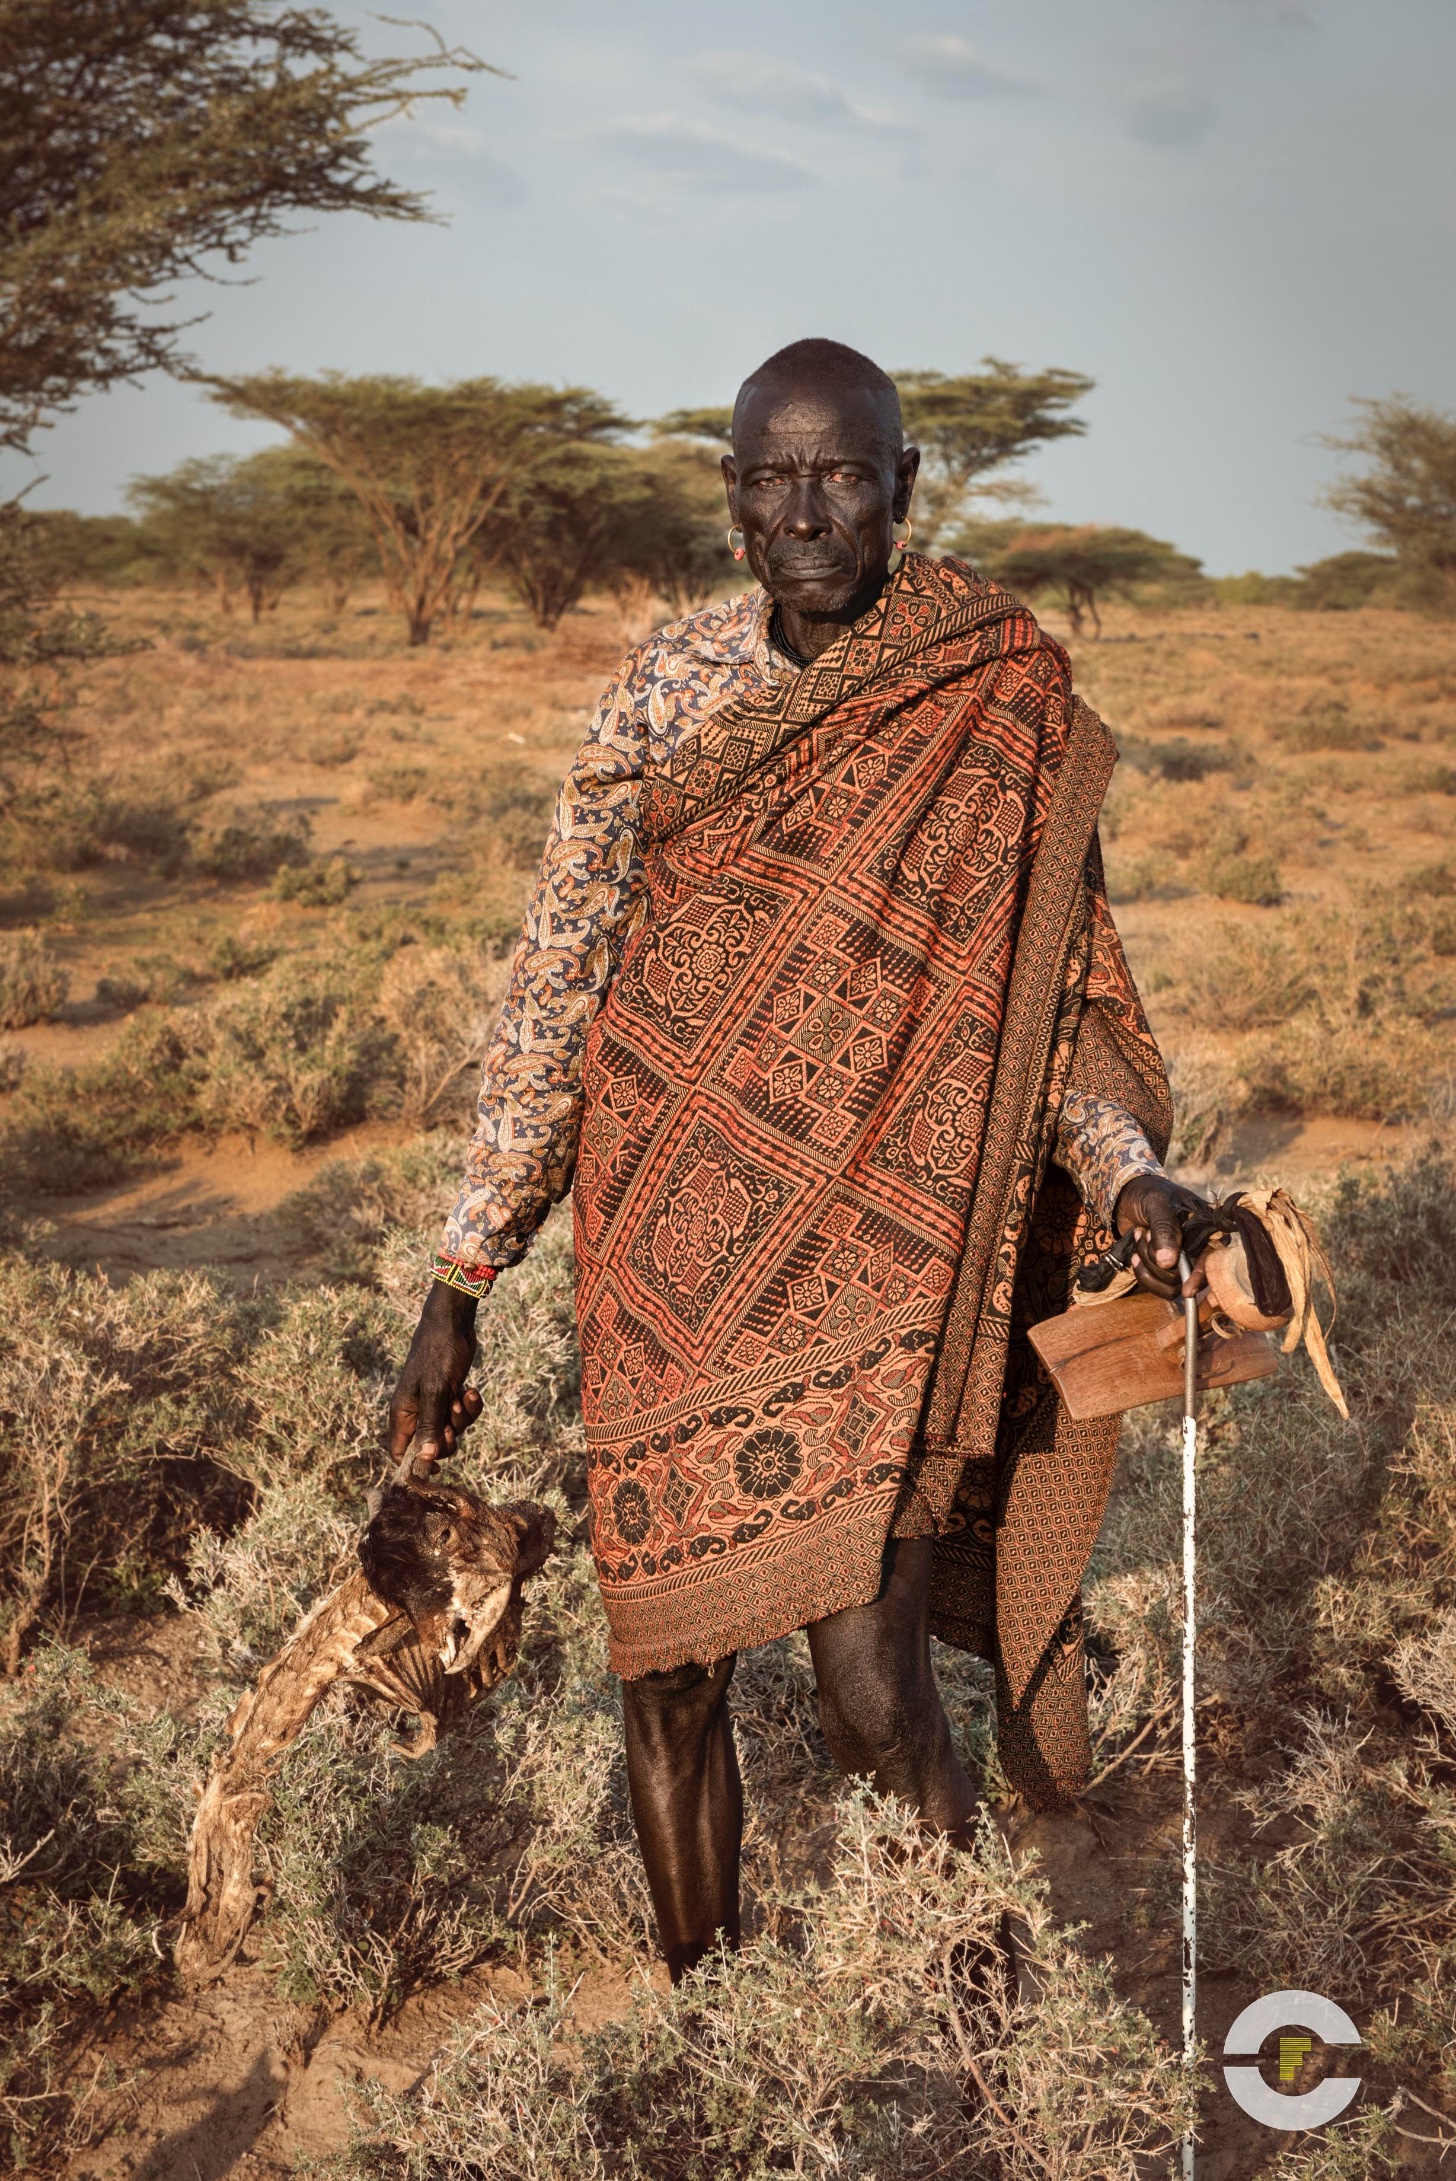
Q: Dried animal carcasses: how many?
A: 1